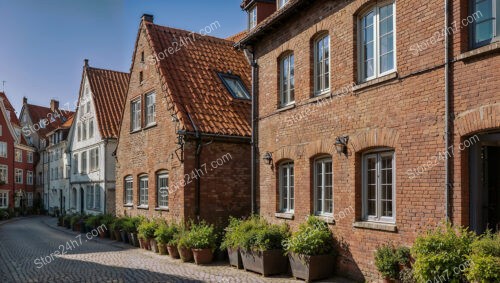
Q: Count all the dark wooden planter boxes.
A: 3